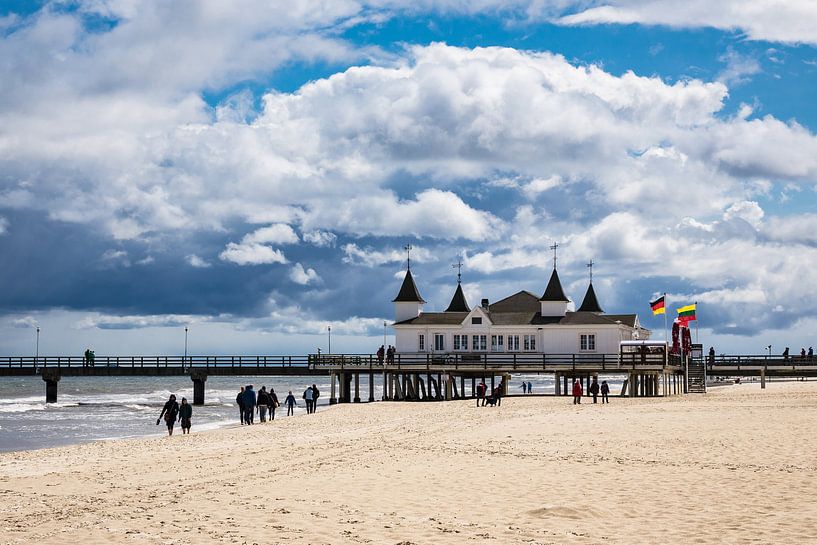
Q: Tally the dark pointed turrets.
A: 4